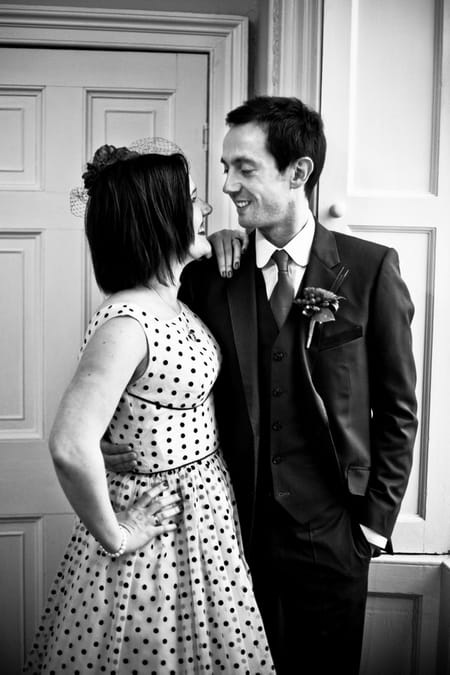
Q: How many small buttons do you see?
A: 4